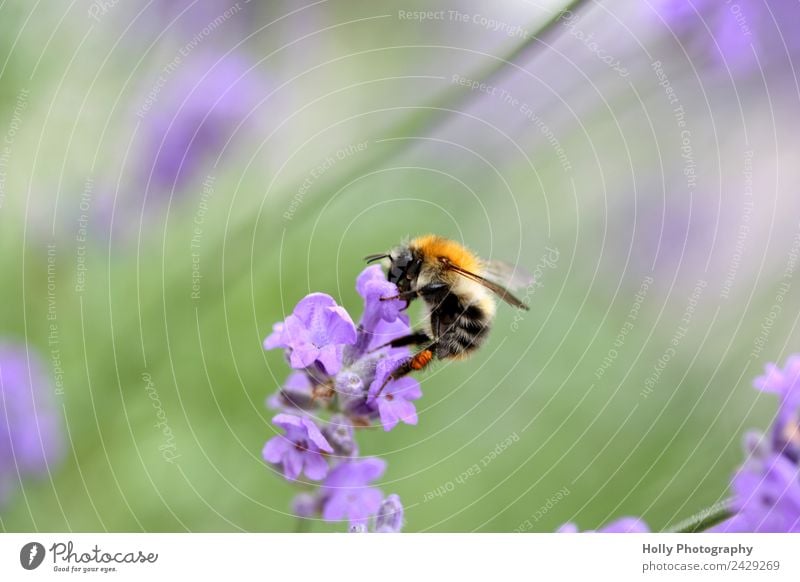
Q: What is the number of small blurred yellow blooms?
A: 0